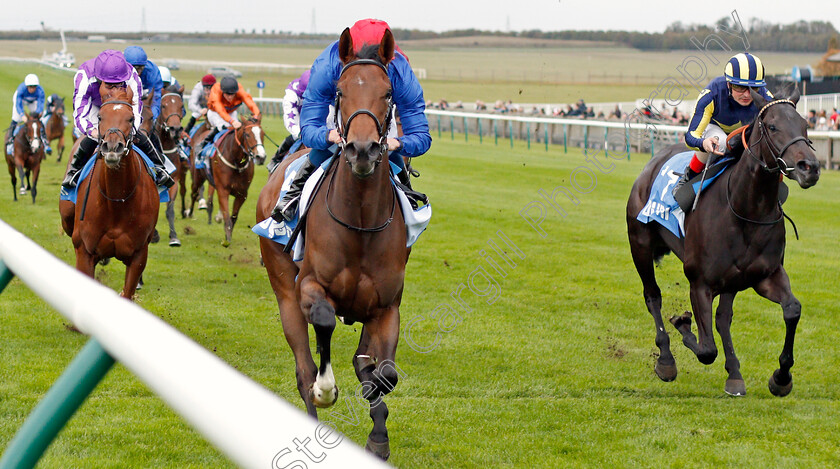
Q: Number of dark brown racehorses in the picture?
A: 1